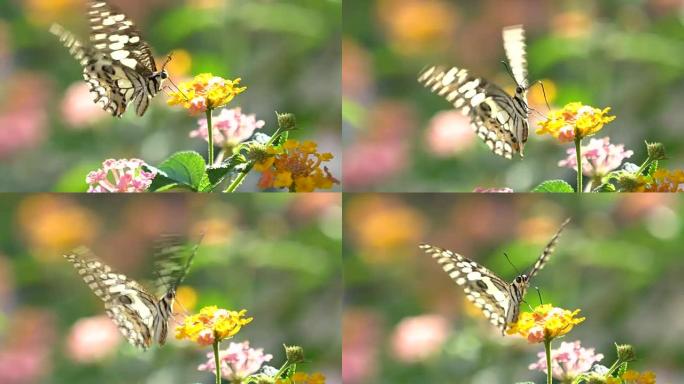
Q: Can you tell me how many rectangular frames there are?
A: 4